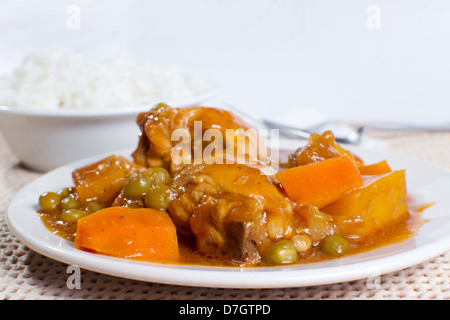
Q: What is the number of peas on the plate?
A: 10